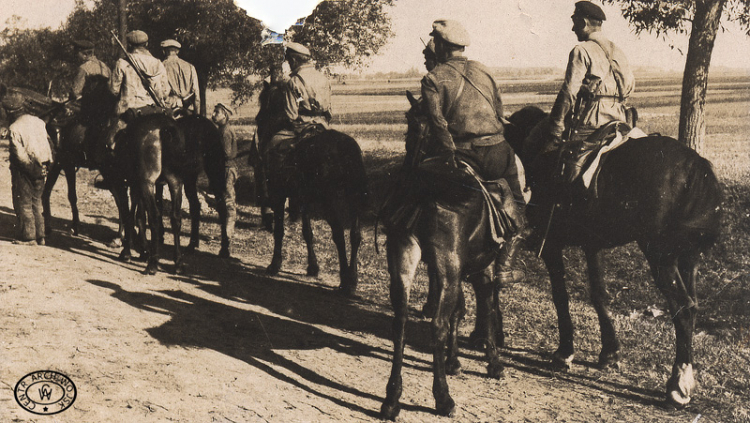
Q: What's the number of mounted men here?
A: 7